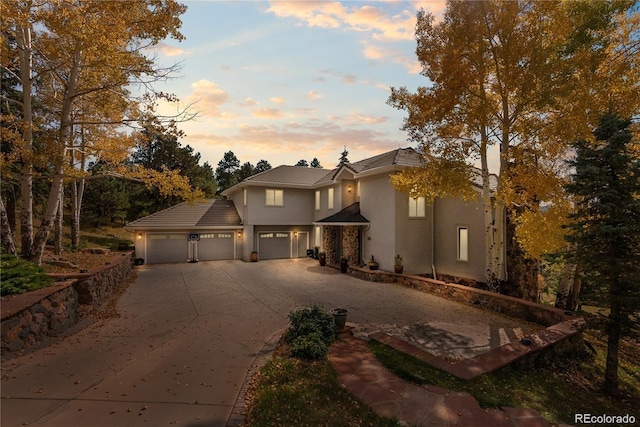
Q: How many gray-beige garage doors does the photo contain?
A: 3